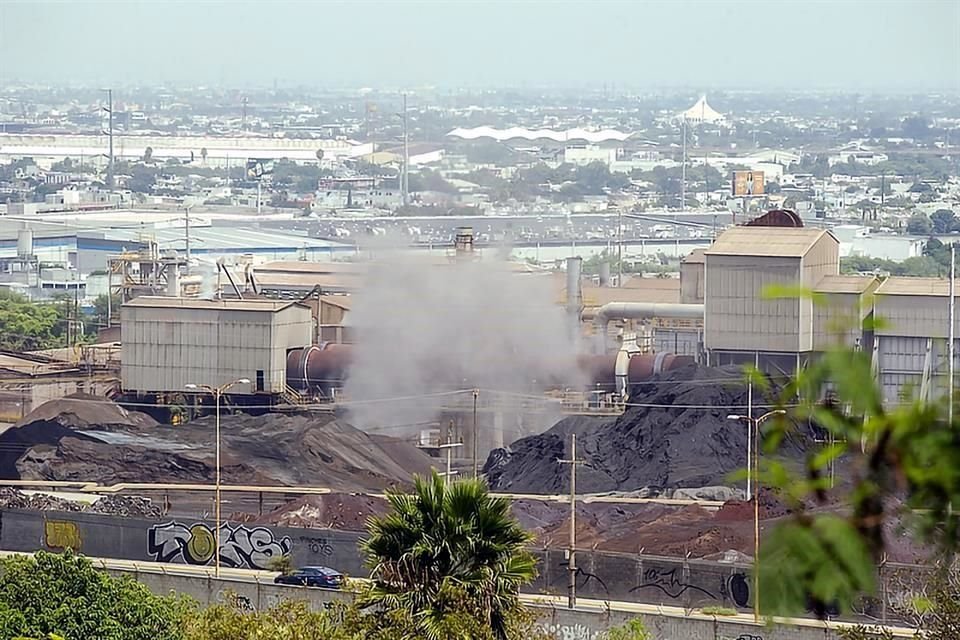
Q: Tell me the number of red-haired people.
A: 0